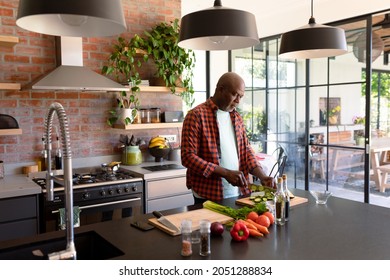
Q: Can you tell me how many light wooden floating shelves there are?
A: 6